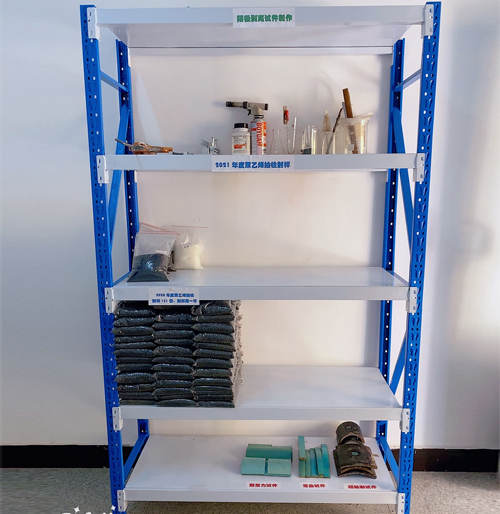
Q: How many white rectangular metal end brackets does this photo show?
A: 10